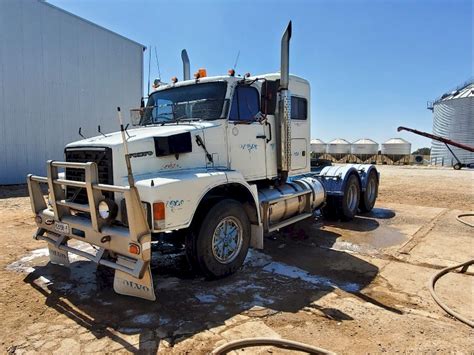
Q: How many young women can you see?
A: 0